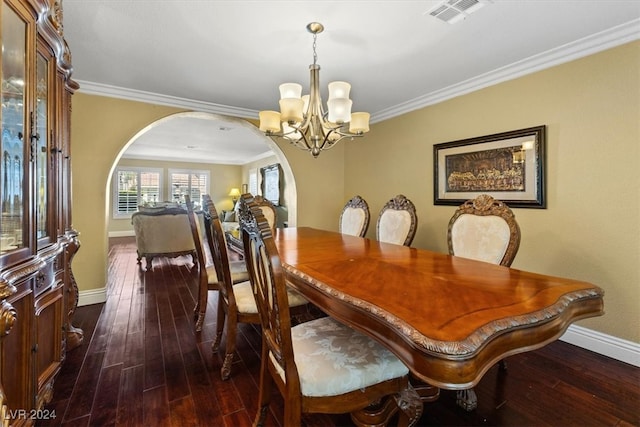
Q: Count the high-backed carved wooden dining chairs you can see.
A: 7